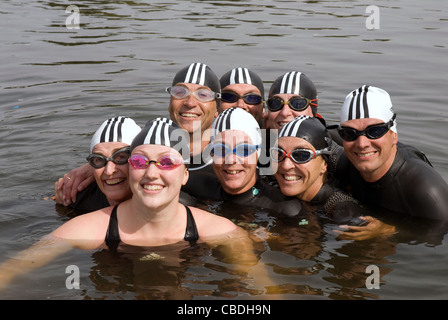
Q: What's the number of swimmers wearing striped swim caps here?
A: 8